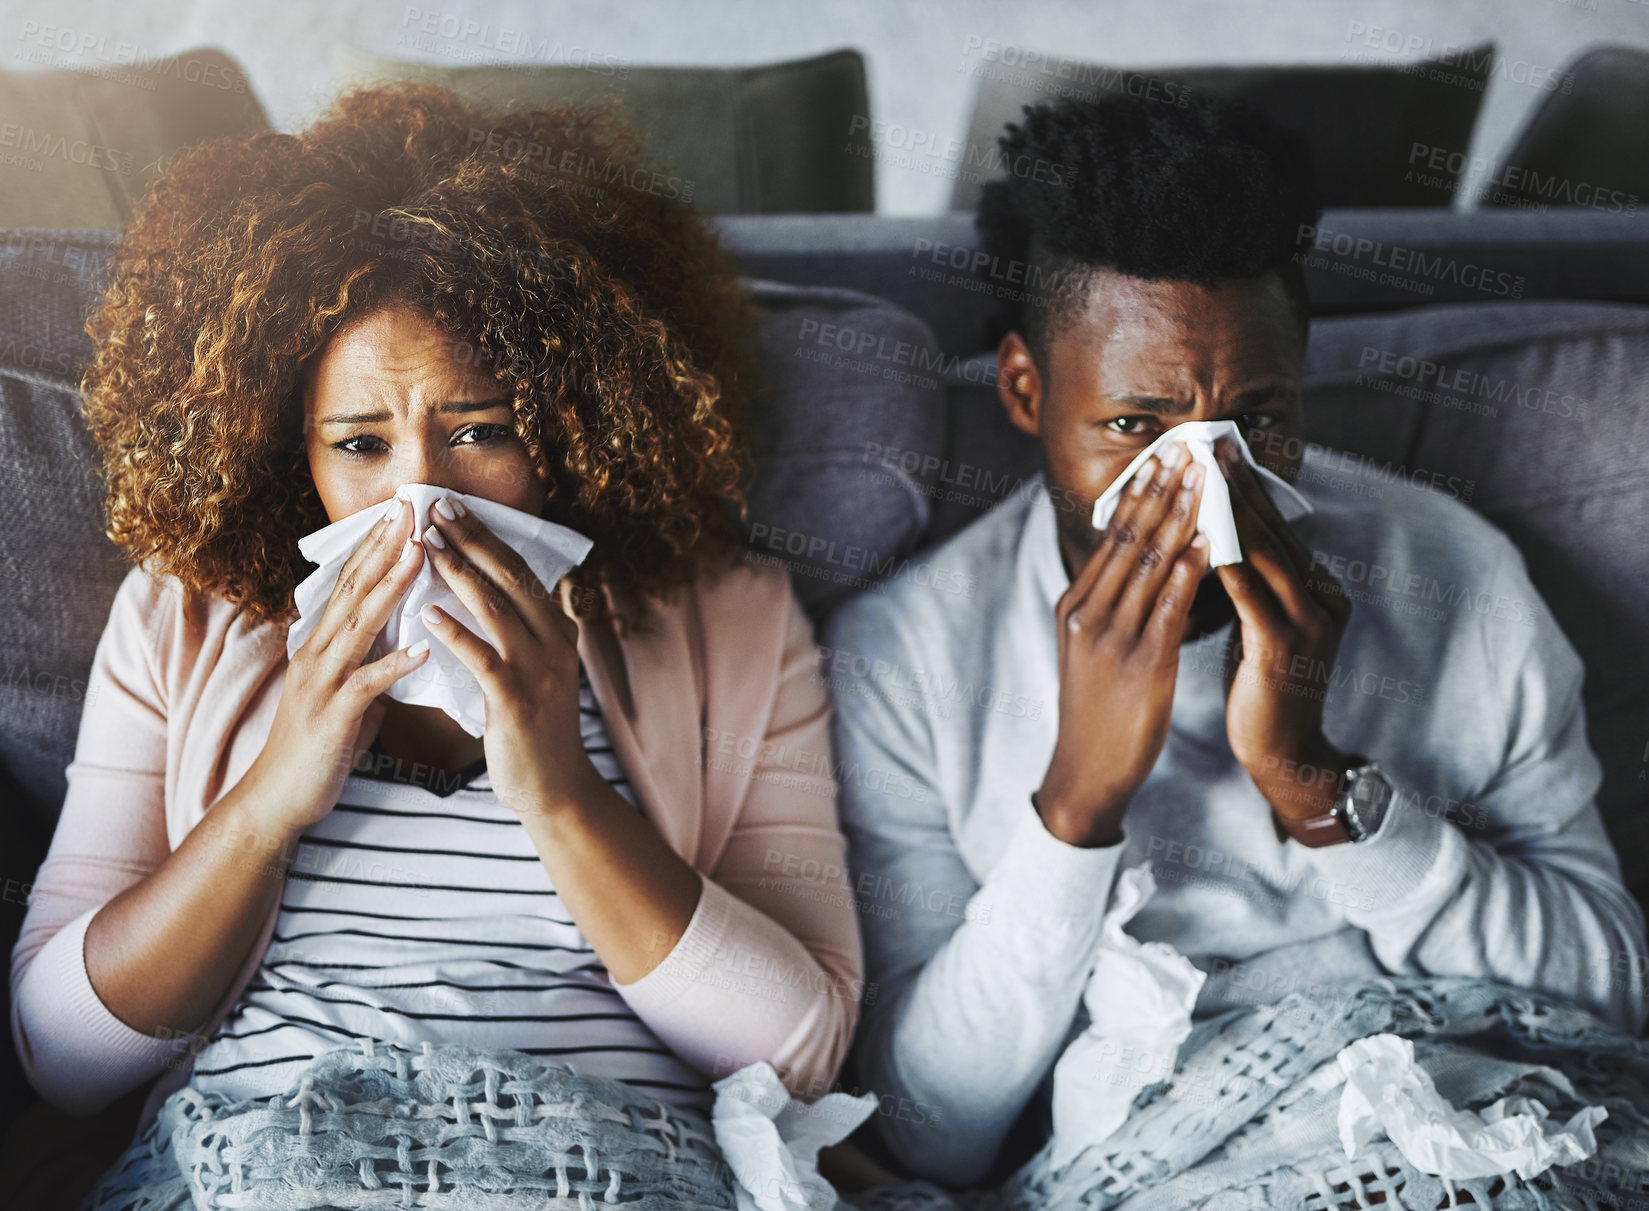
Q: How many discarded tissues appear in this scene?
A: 3